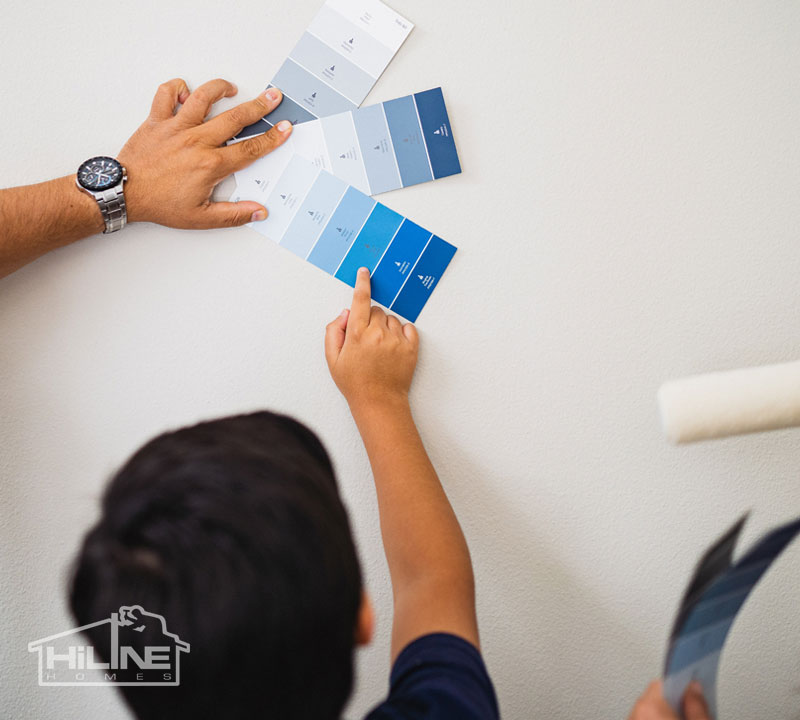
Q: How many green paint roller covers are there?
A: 0